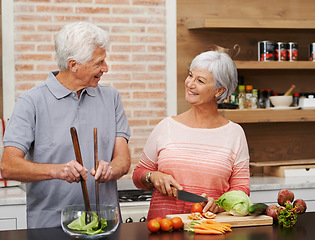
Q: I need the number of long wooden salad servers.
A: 2